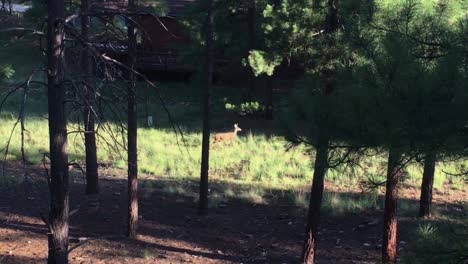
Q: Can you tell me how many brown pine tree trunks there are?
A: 7